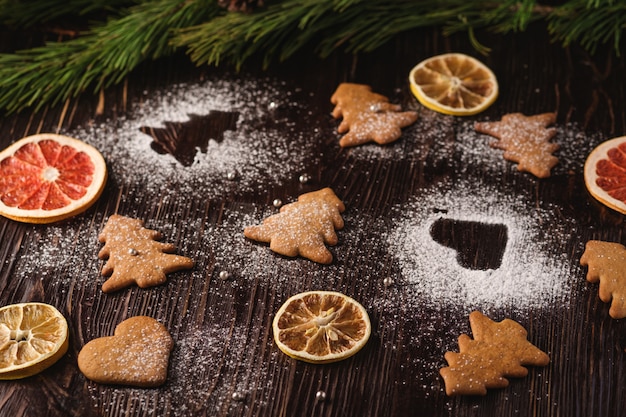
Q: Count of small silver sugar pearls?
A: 10